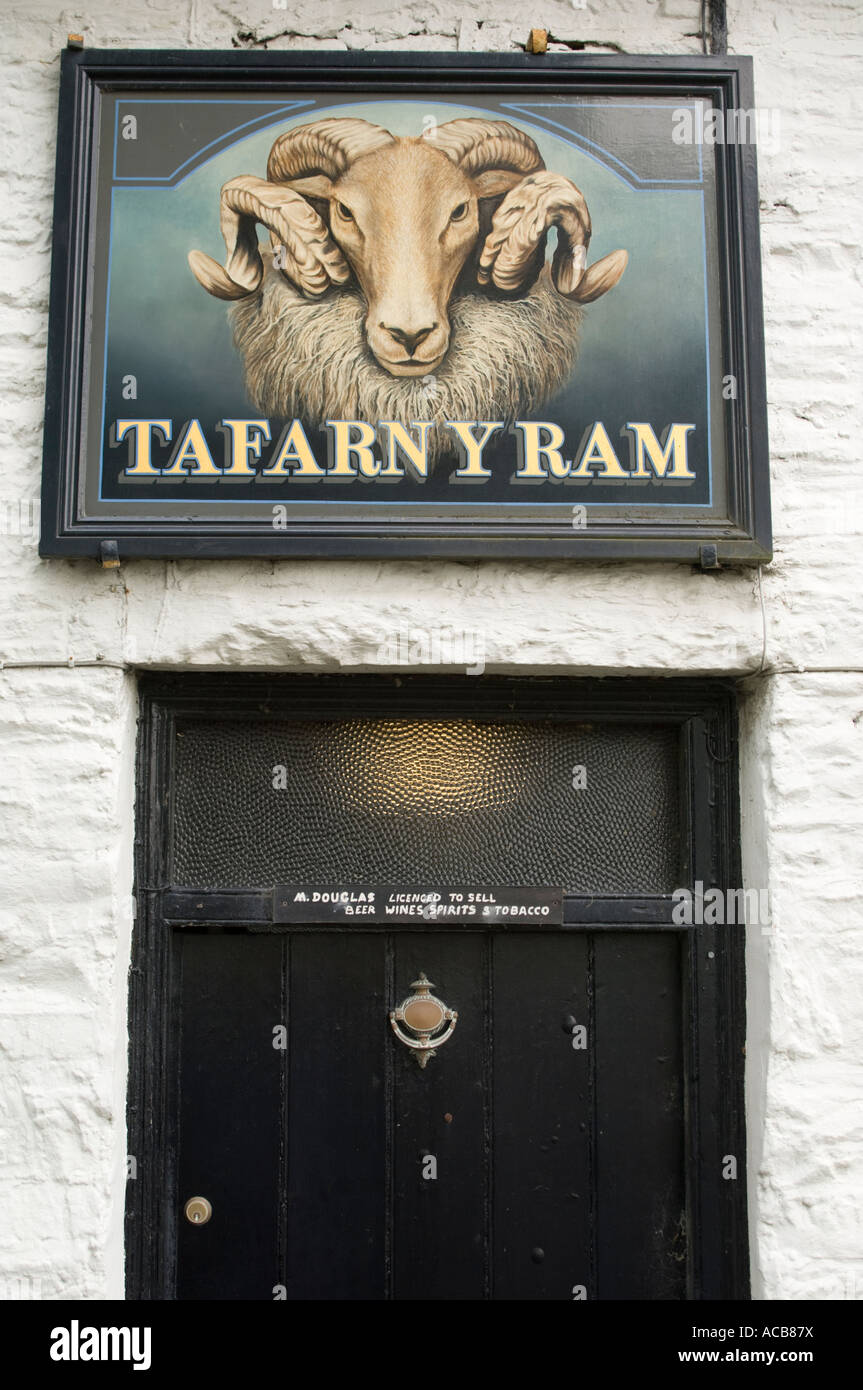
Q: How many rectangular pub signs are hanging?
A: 1